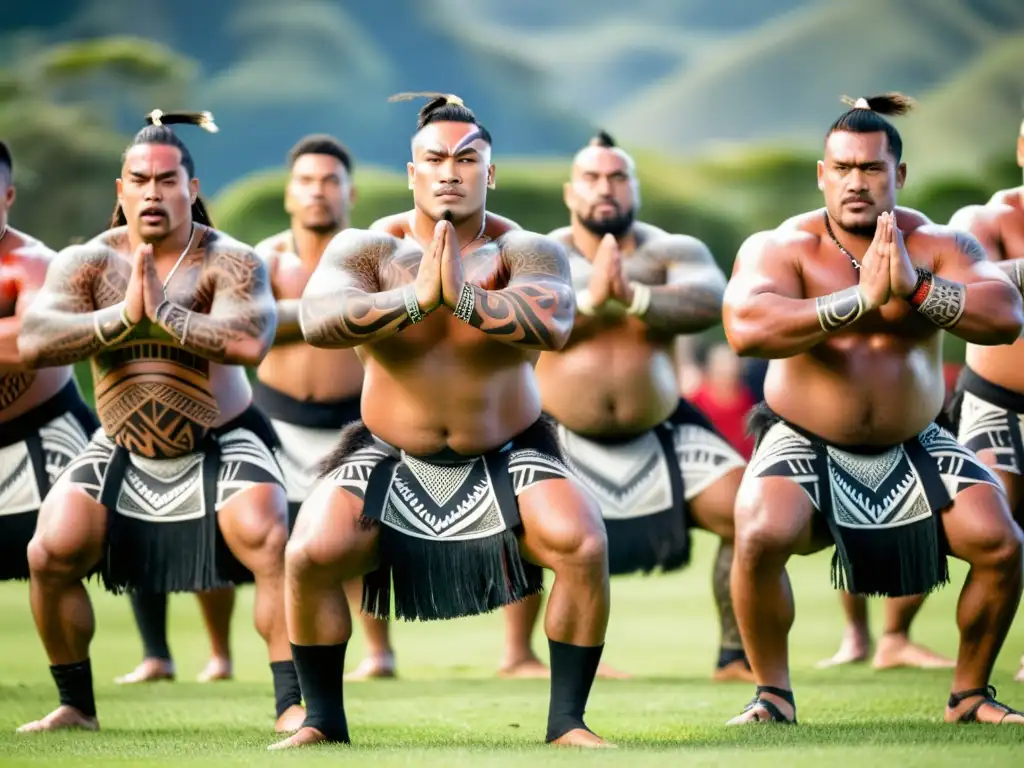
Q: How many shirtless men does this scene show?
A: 7